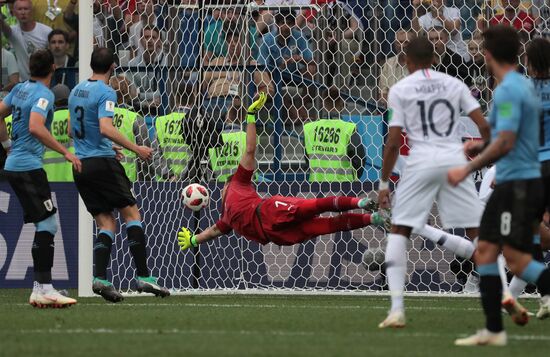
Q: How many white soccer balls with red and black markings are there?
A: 1